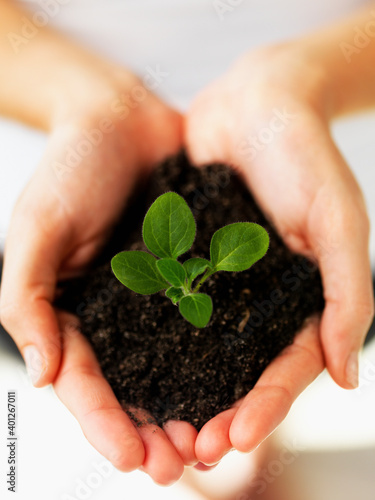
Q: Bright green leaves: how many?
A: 7